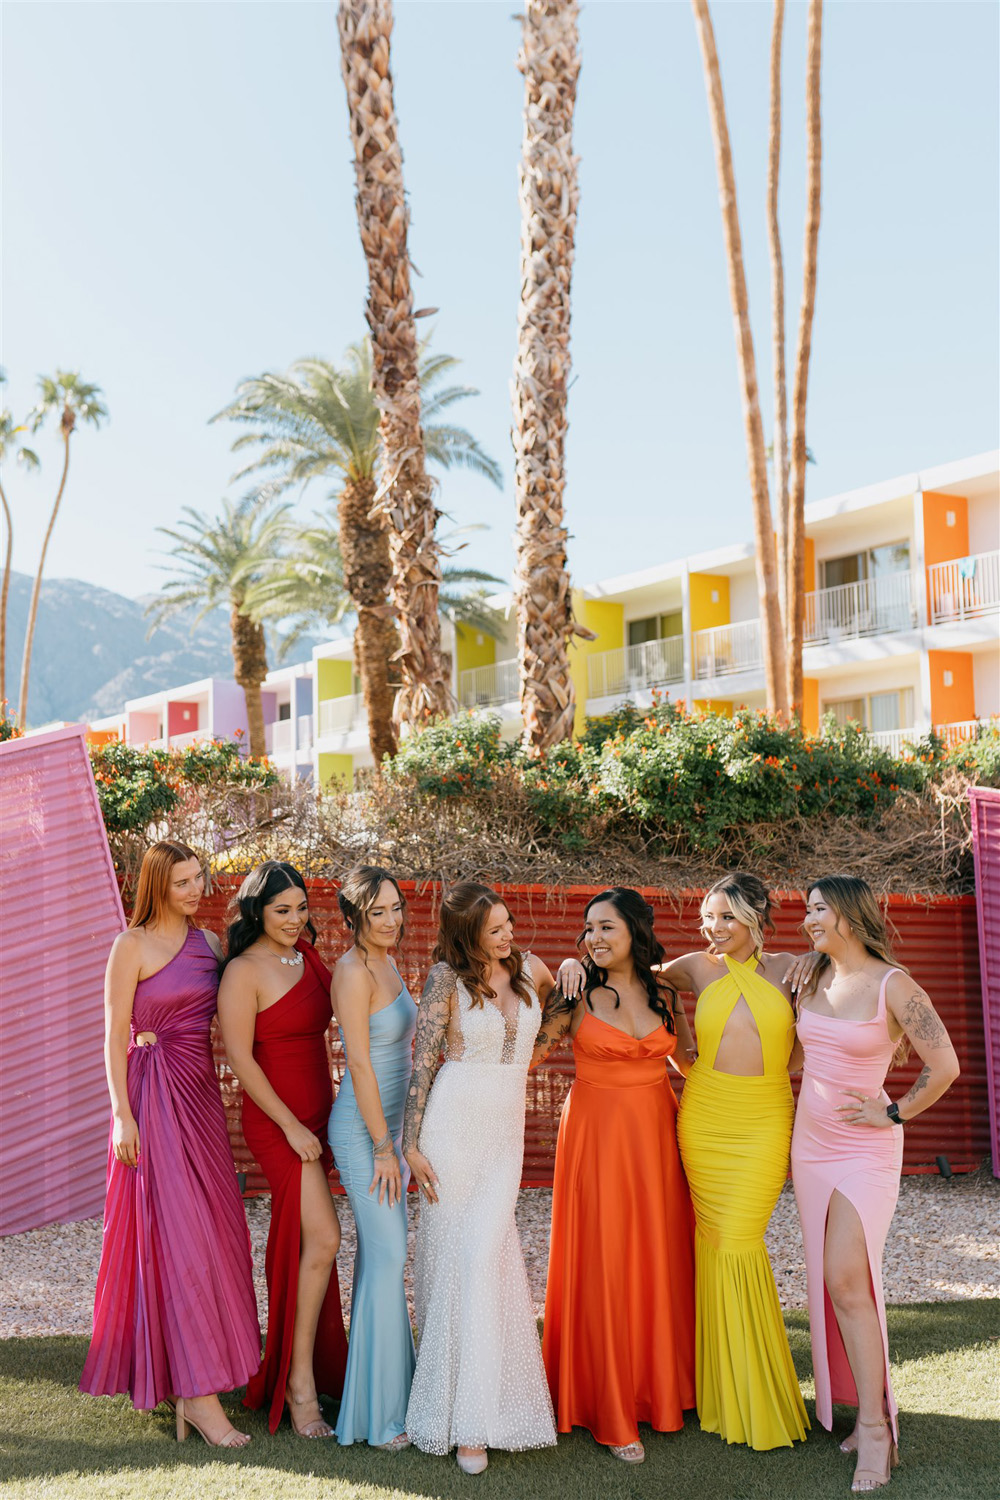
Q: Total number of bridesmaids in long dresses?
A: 6